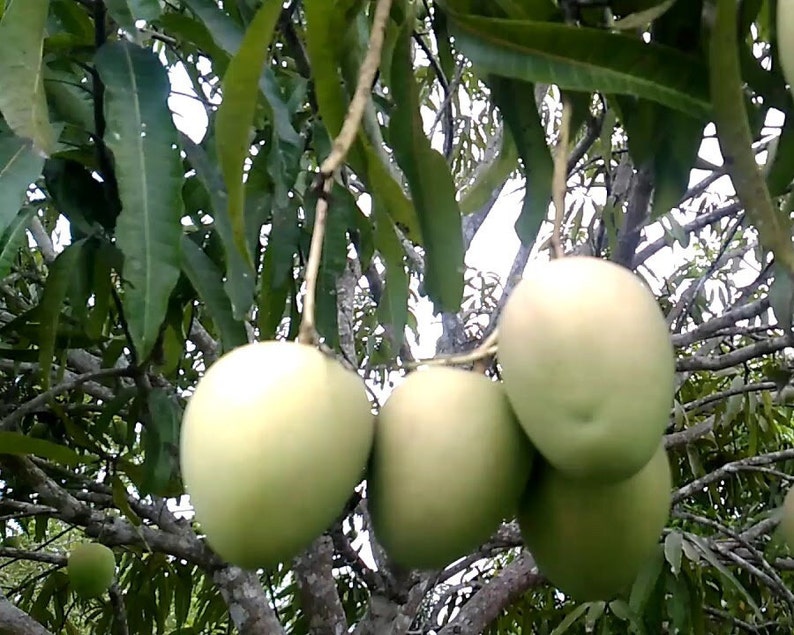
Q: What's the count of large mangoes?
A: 4